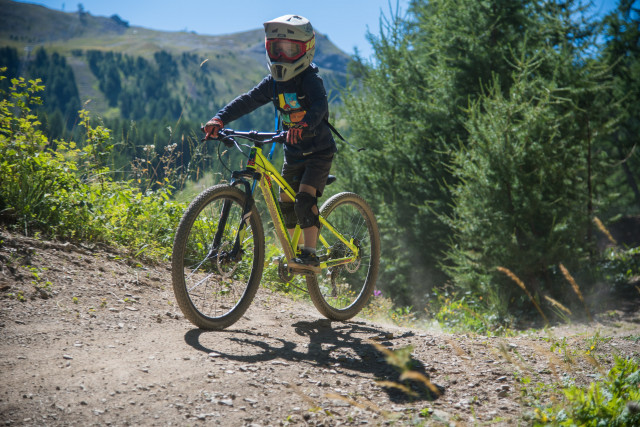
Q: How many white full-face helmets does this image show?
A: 1